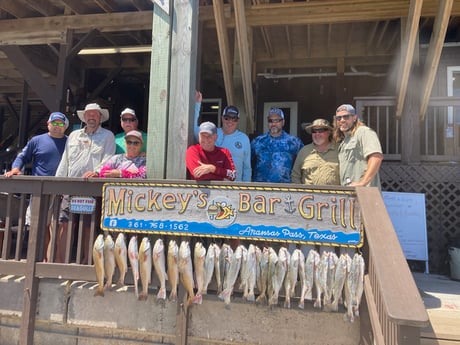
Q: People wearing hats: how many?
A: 9